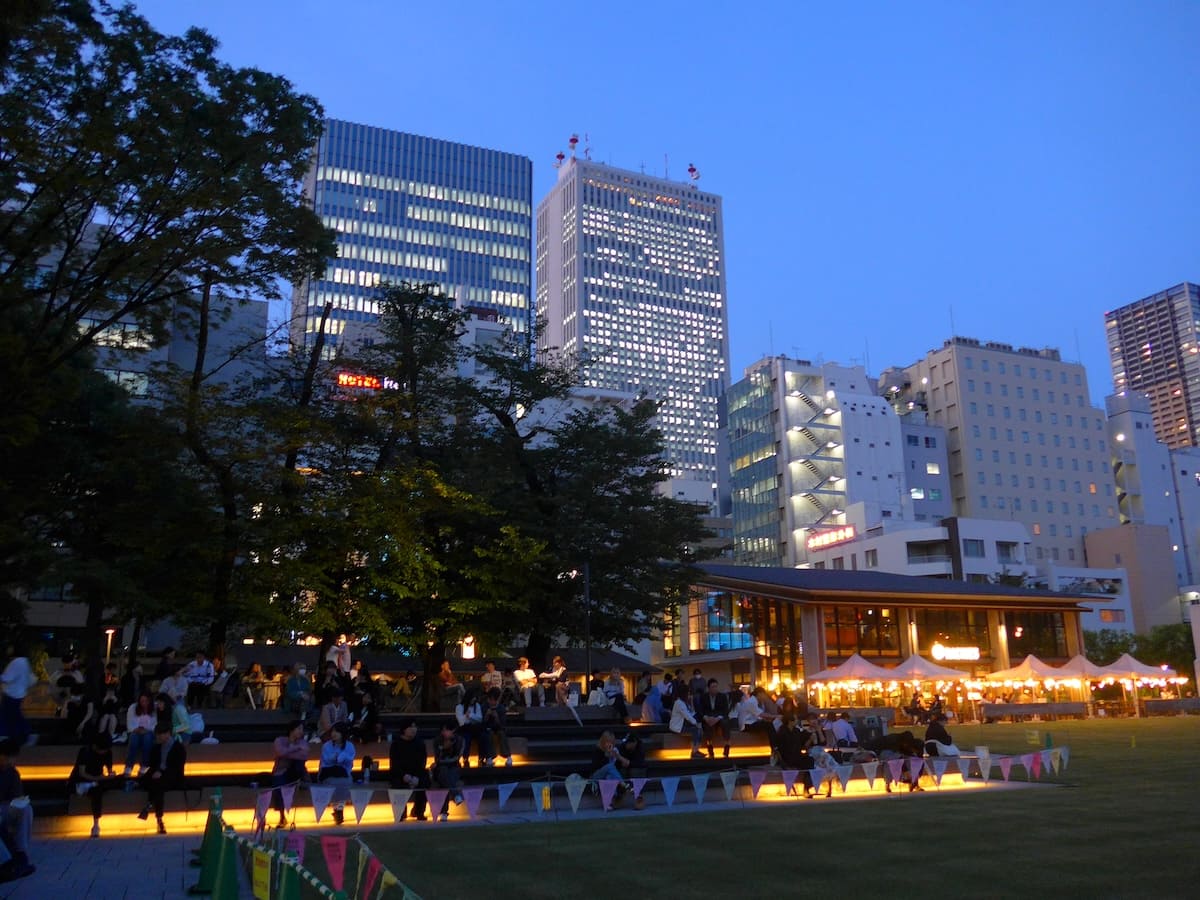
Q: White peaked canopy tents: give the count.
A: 5